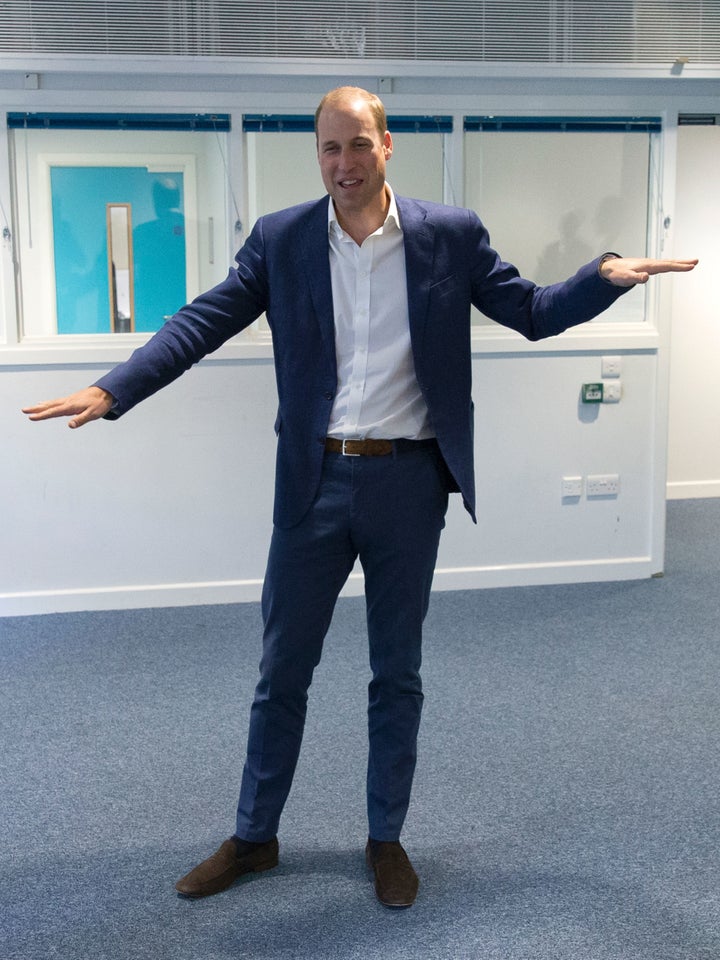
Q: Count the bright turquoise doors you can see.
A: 1